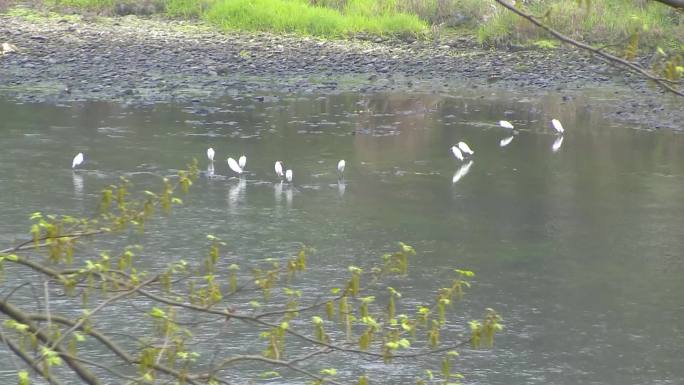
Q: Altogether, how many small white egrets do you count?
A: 11